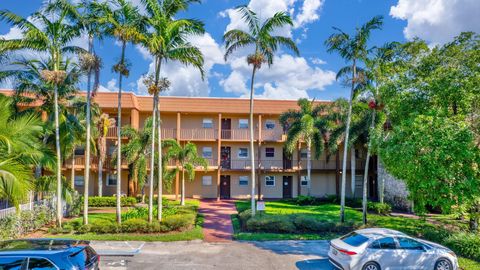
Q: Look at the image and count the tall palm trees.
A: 8